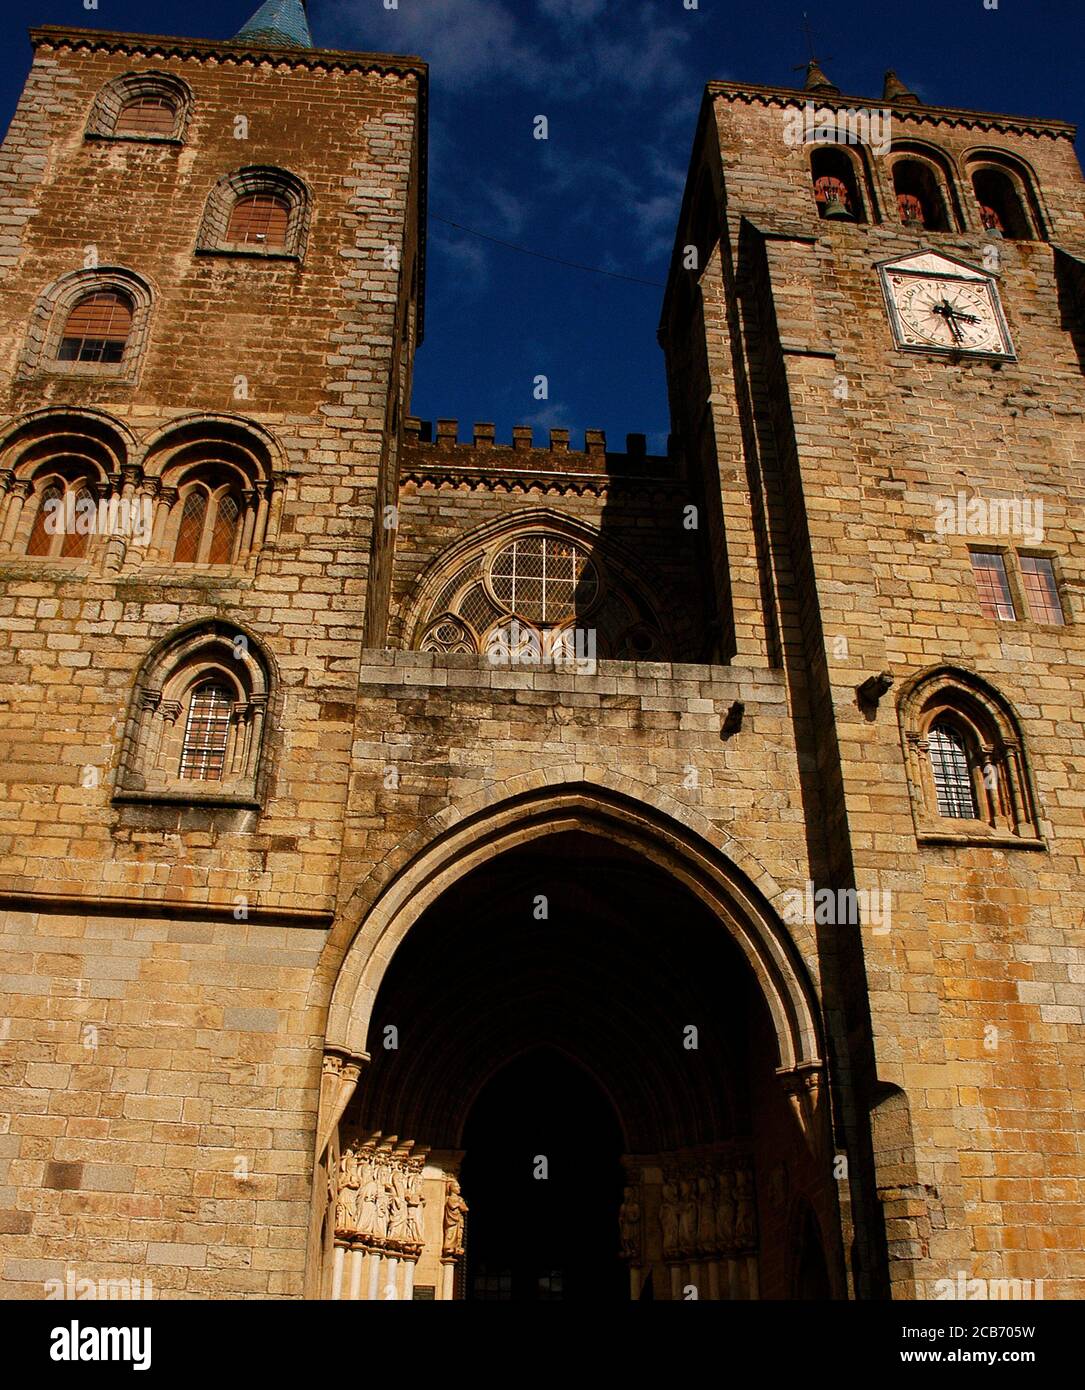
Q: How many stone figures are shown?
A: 12